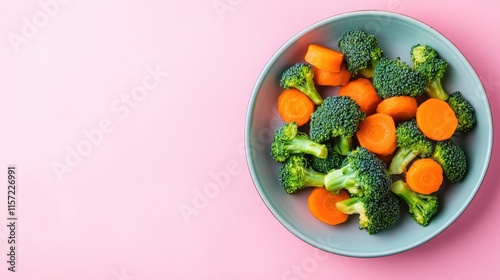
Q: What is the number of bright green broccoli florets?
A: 14